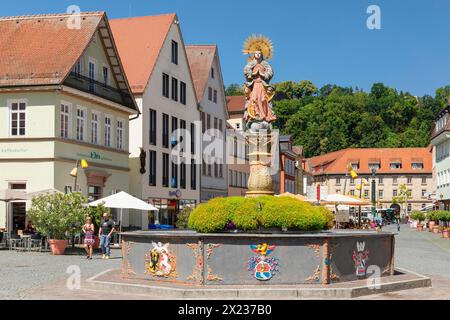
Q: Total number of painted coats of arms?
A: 3